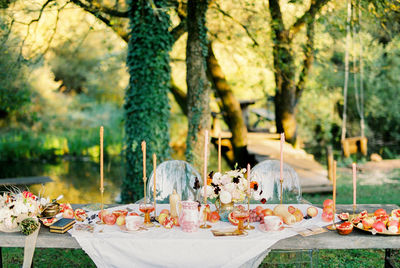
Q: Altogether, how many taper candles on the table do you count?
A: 9